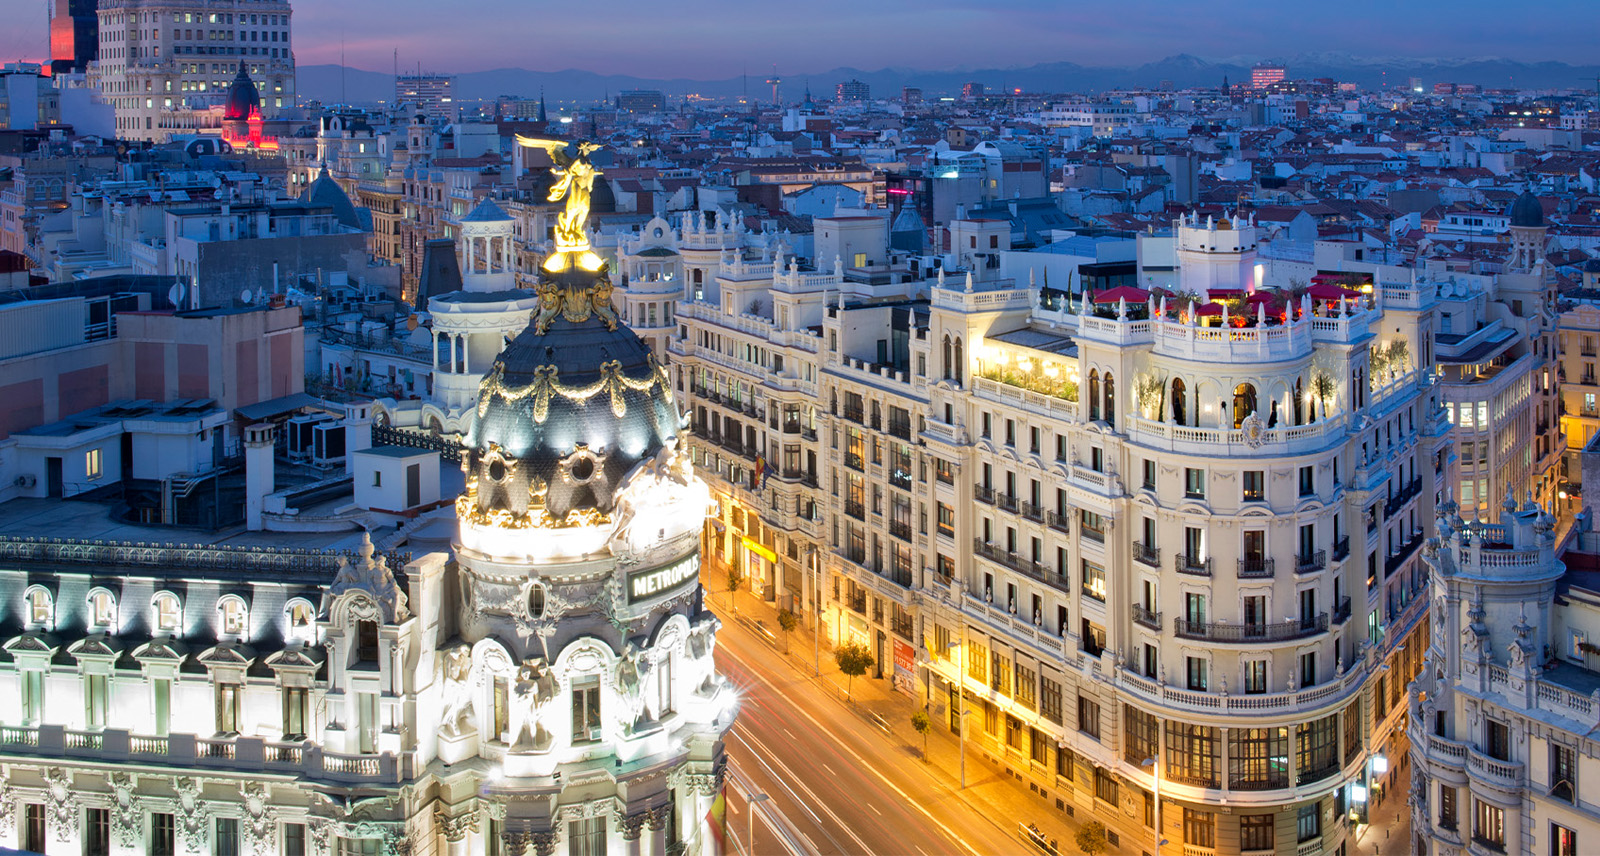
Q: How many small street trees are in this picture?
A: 5